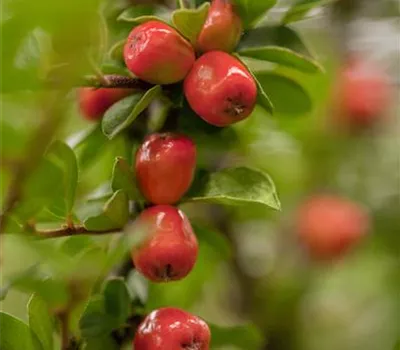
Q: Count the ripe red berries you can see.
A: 9